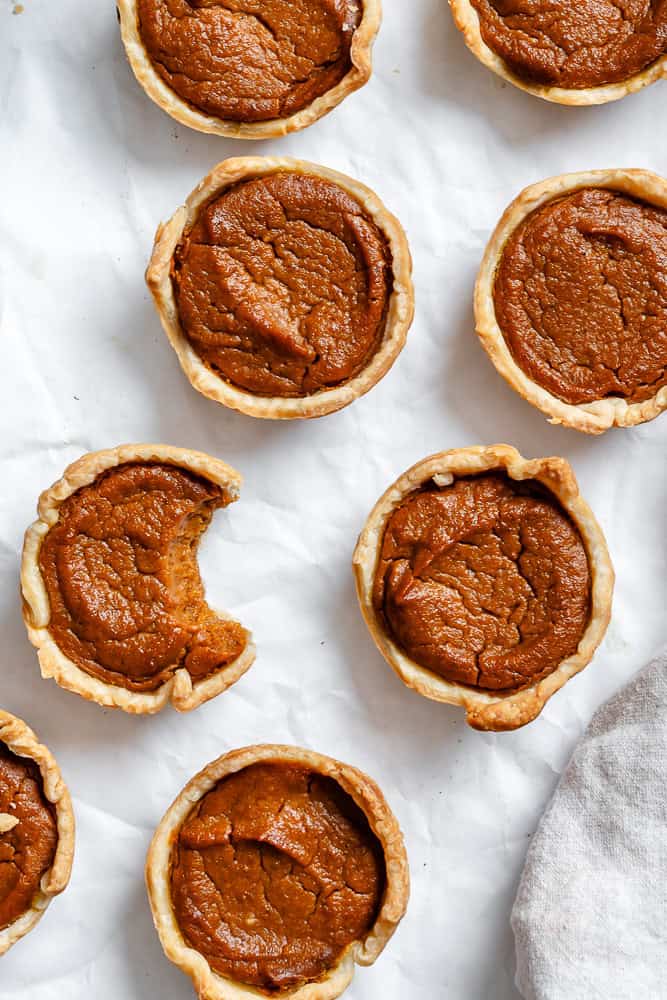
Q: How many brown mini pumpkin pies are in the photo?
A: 8